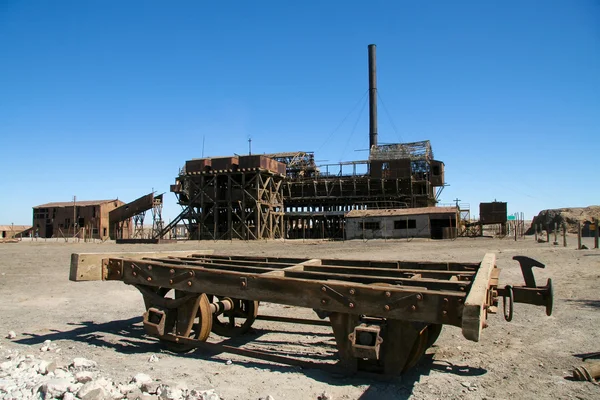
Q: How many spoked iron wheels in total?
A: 2